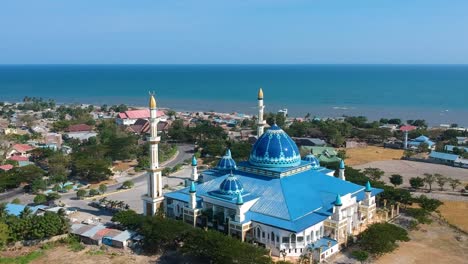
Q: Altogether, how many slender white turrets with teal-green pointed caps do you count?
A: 6